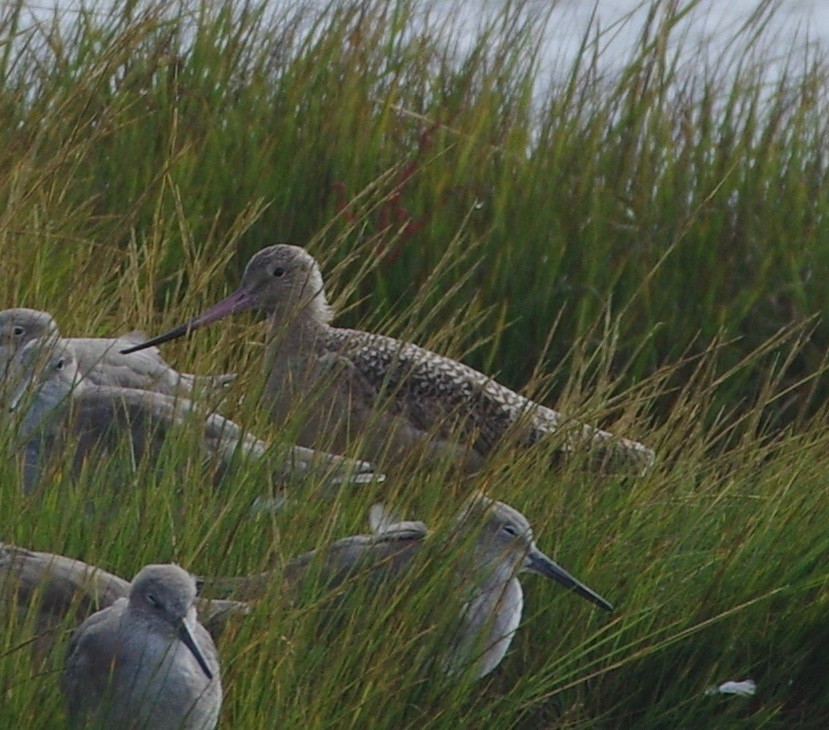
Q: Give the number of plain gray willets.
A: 5